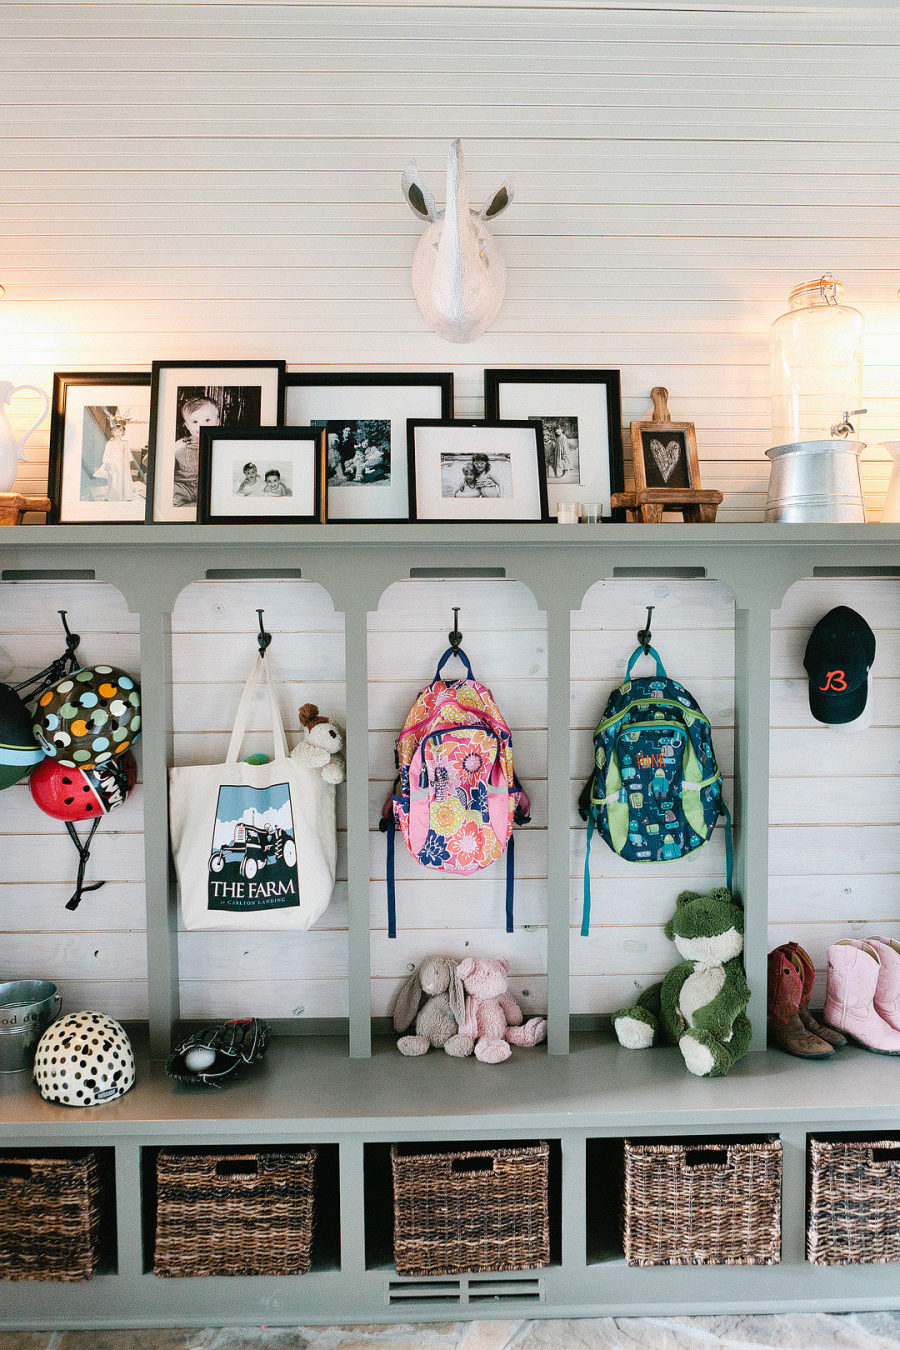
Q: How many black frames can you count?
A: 6